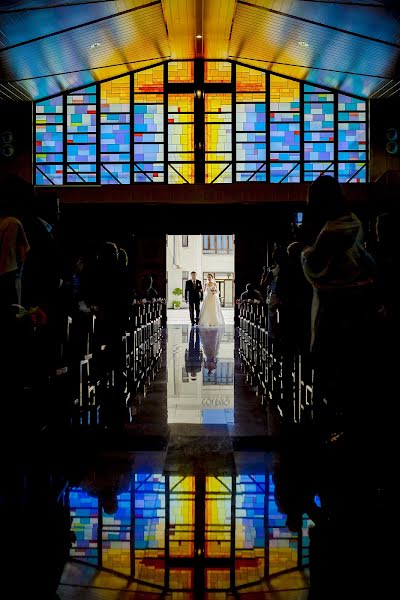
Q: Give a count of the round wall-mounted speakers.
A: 4